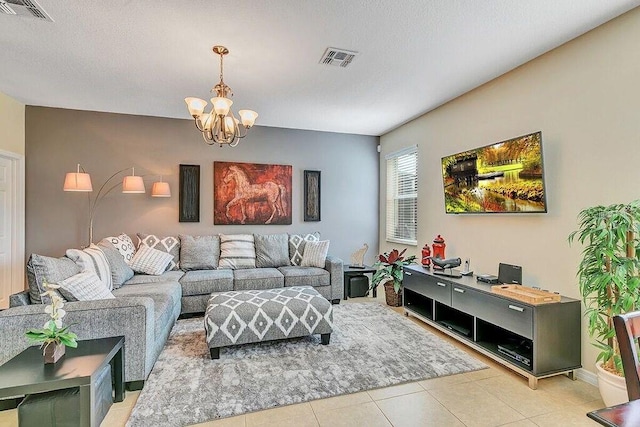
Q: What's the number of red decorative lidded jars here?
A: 2